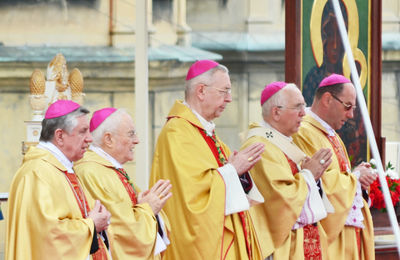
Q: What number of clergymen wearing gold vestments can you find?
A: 5